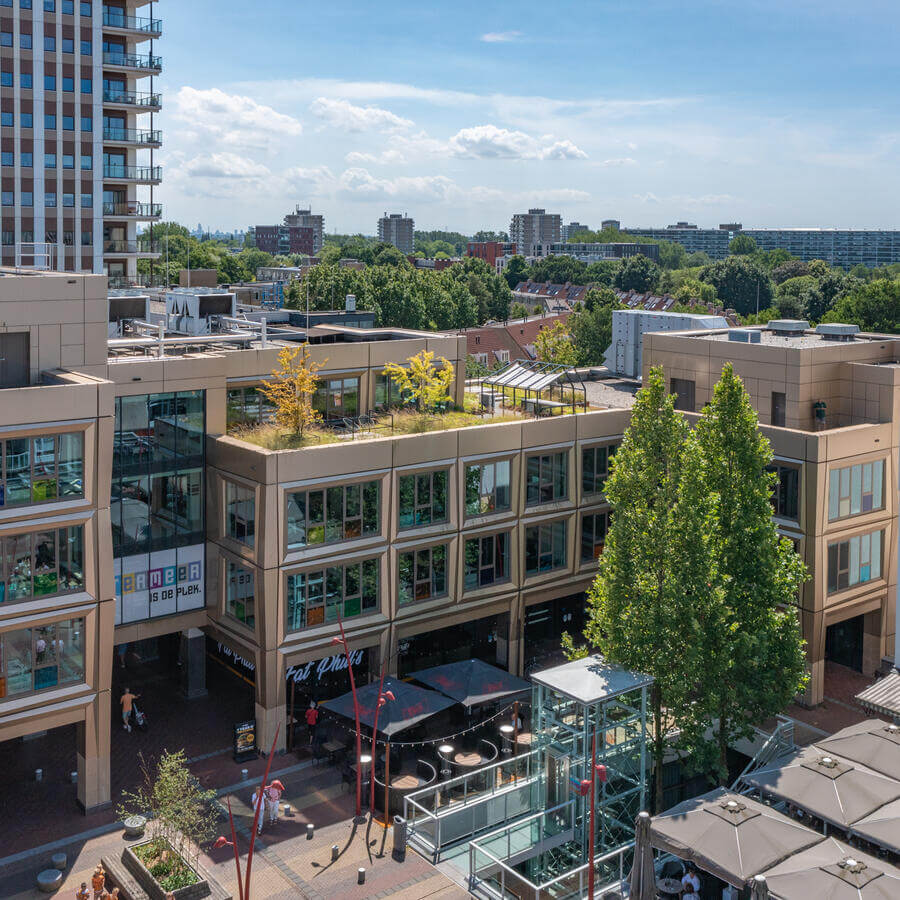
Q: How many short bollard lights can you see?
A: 7